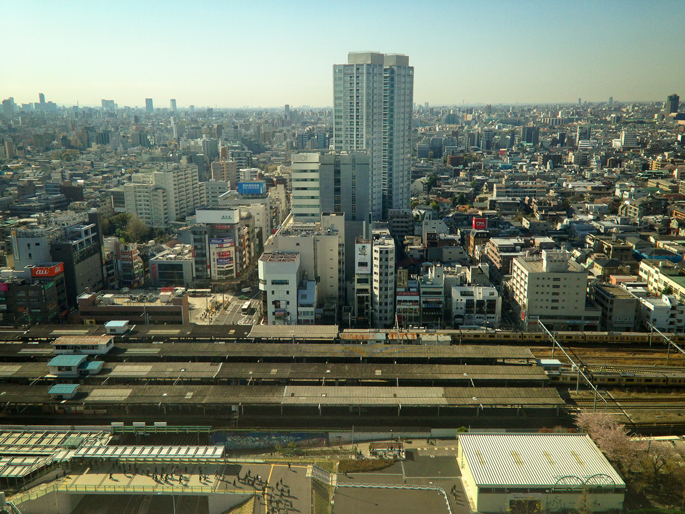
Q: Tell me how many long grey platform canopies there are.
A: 4